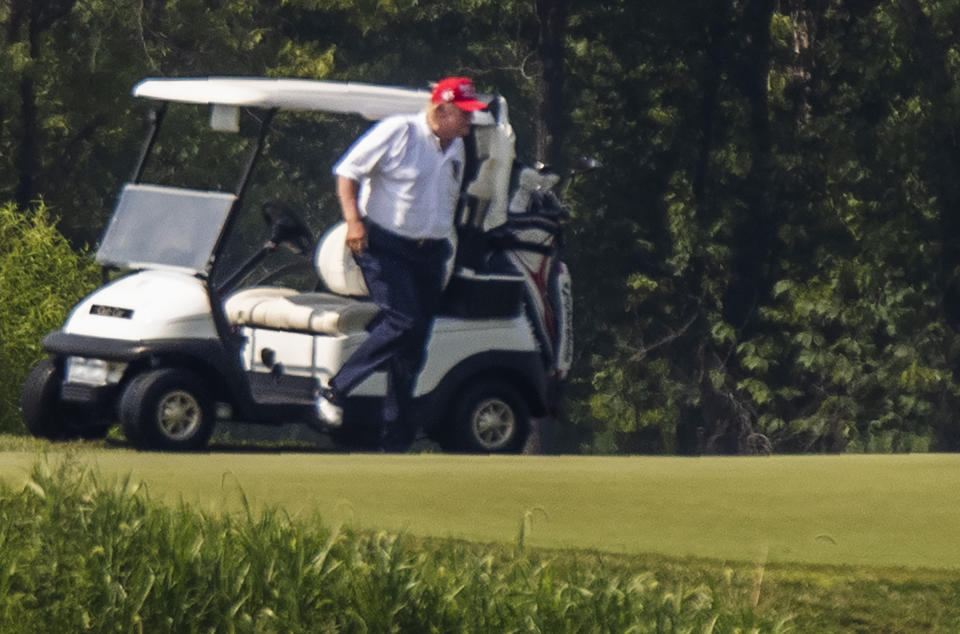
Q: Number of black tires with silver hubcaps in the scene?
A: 2